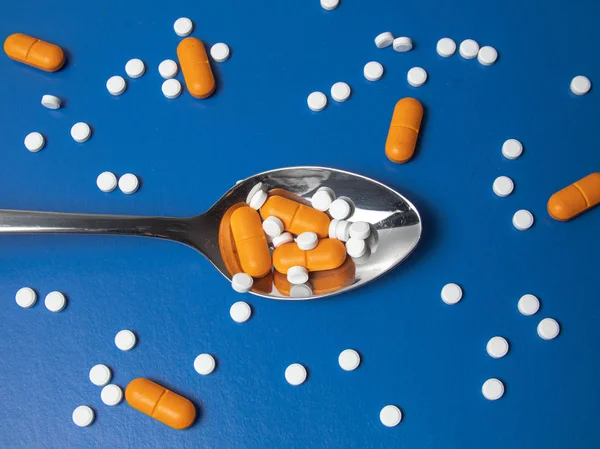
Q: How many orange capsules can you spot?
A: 8